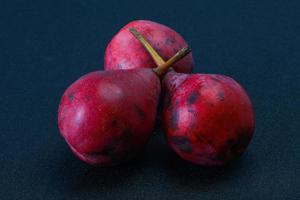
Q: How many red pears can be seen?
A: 3